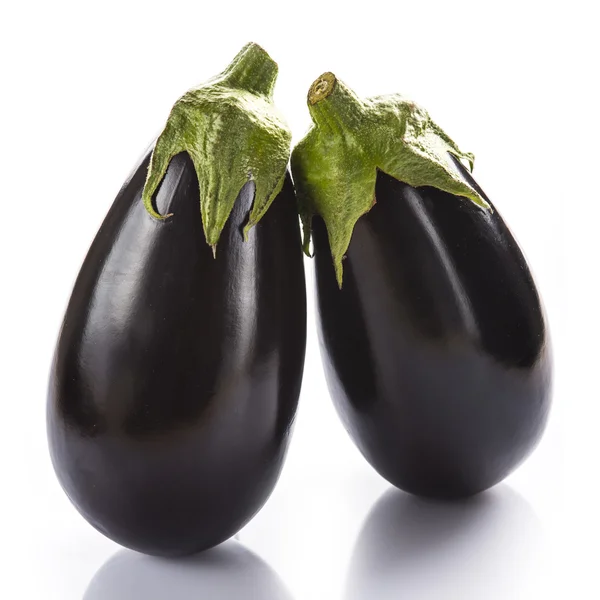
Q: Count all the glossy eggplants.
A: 2